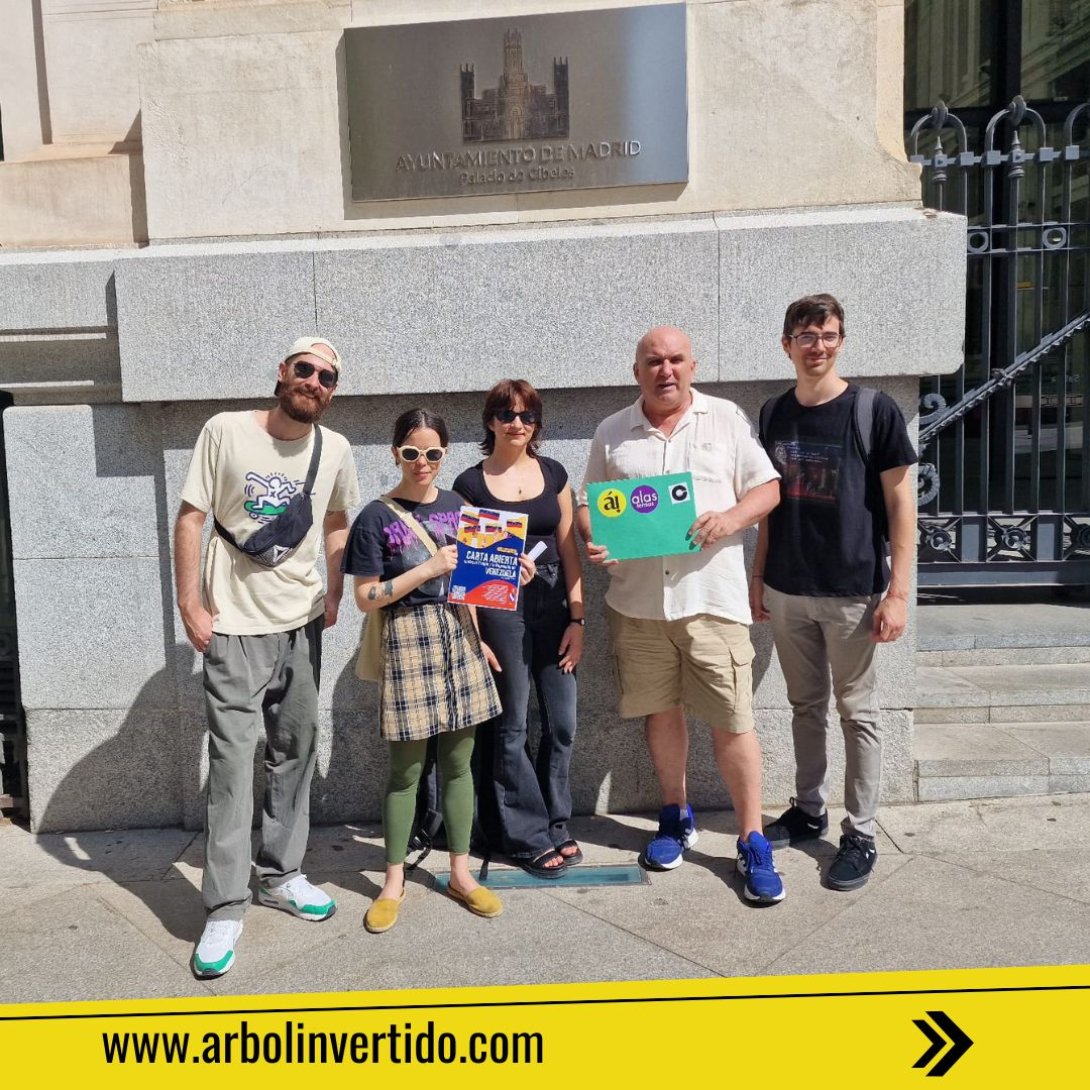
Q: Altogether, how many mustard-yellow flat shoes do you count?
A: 2